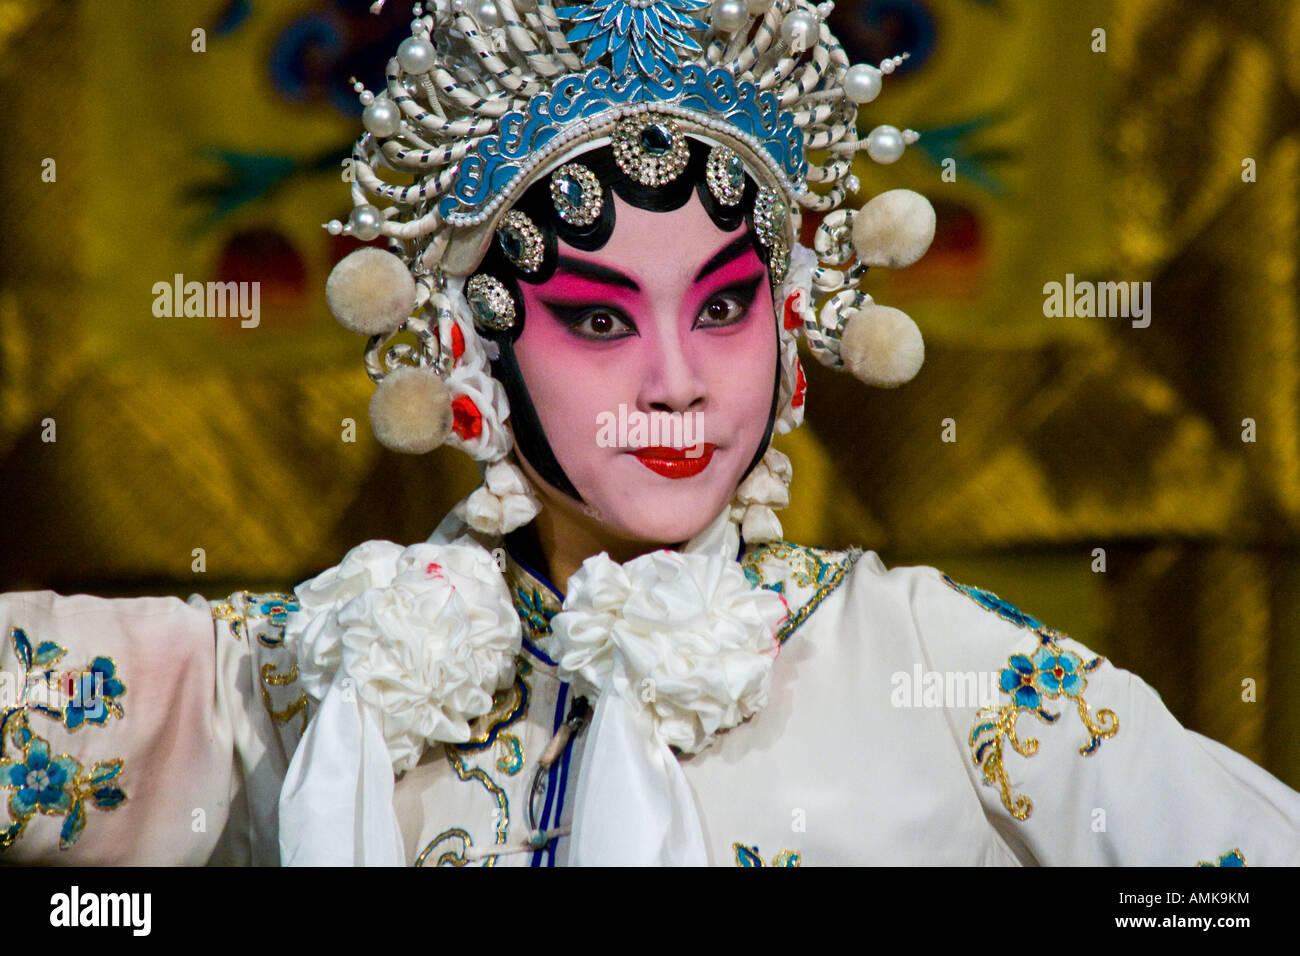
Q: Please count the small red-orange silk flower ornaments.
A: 4